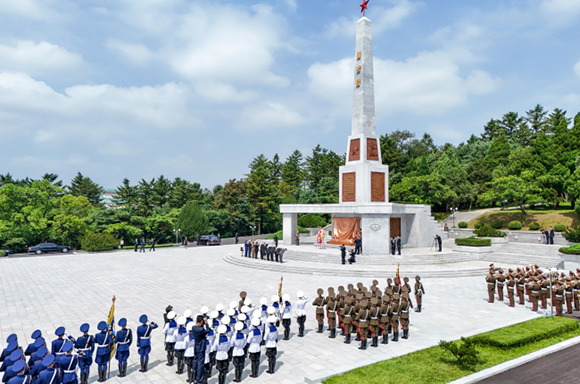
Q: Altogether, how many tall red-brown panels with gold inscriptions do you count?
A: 2